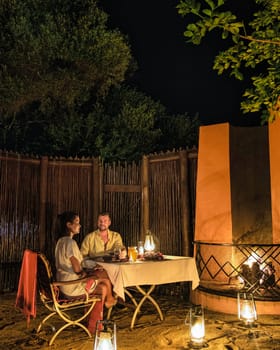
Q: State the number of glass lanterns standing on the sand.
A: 3